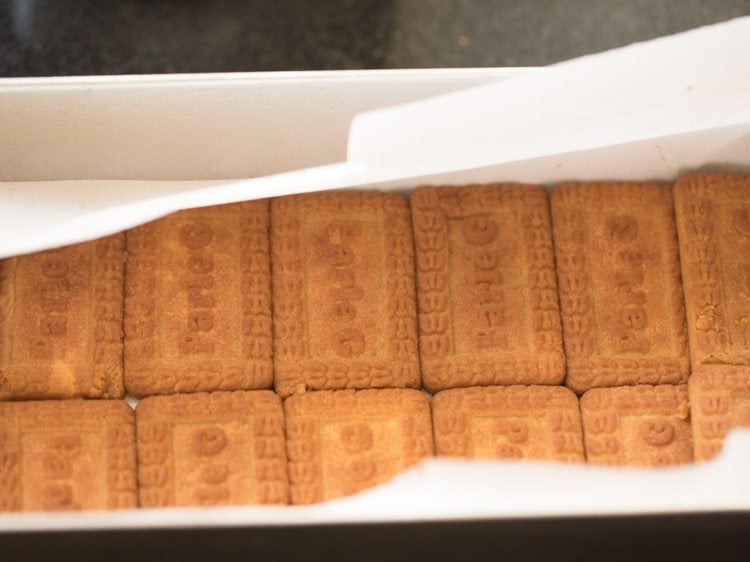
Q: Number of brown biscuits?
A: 12